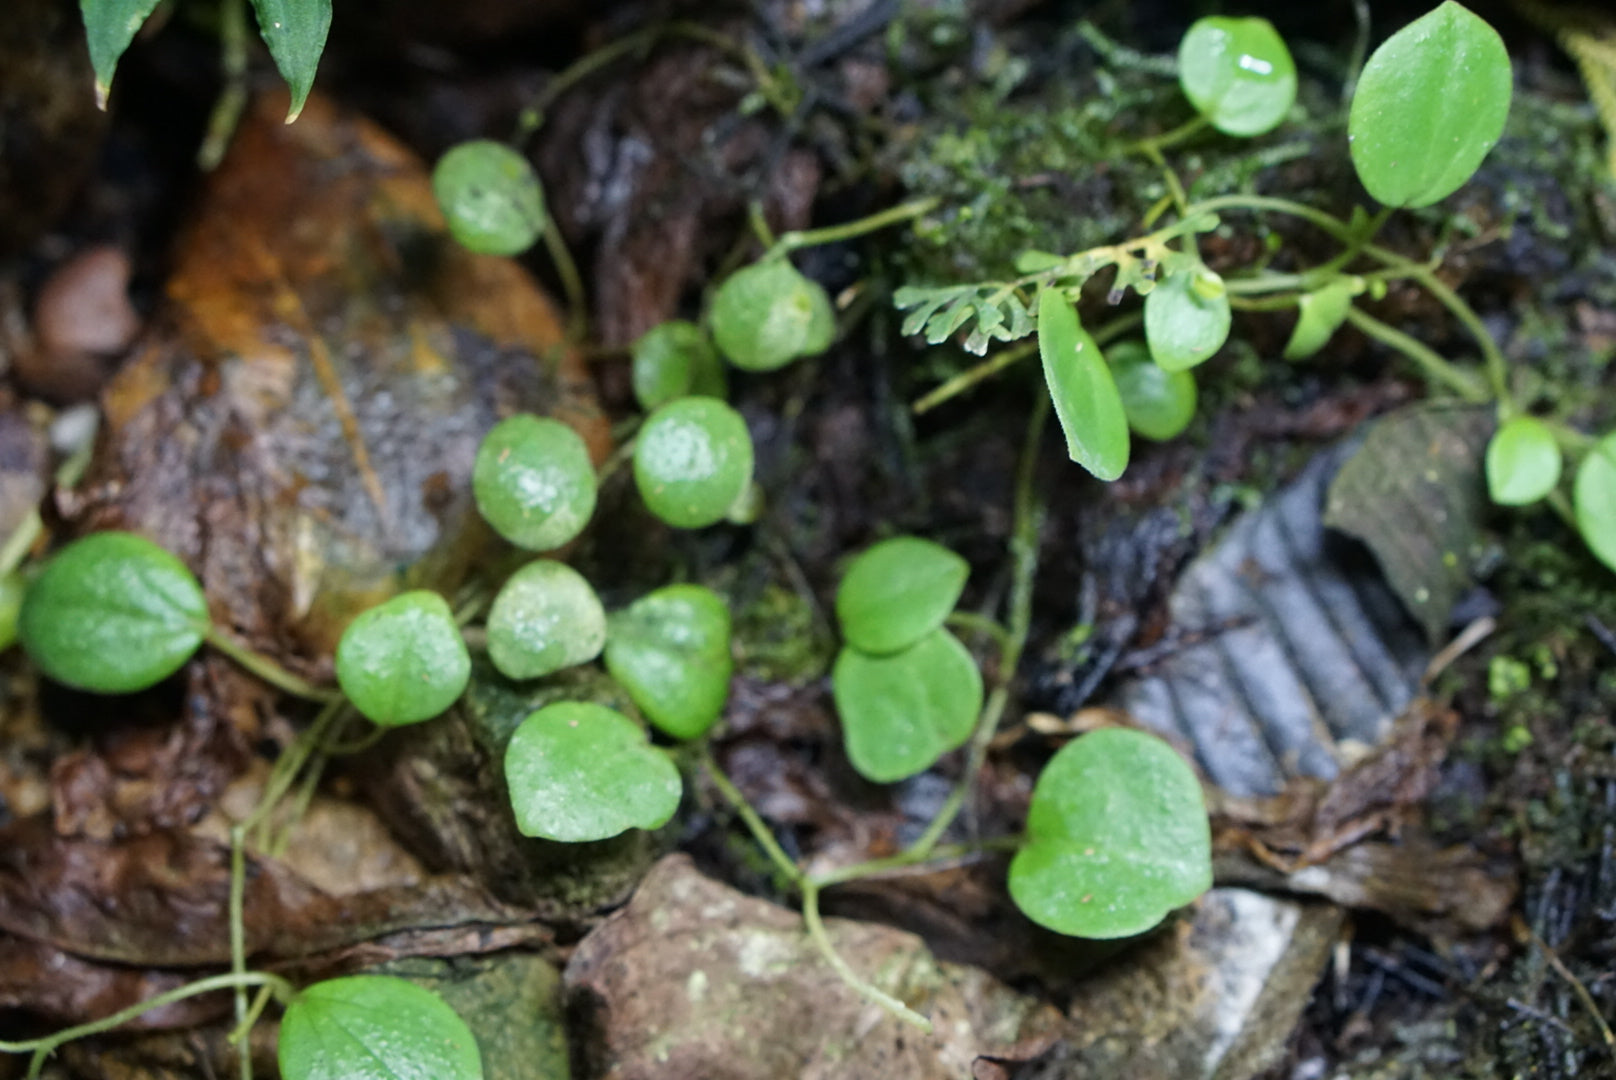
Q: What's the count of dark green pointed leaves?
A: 2